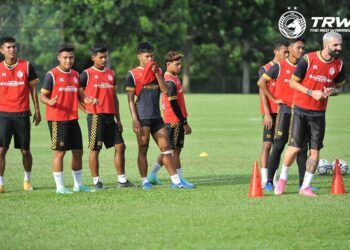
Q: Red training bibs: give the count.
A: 8